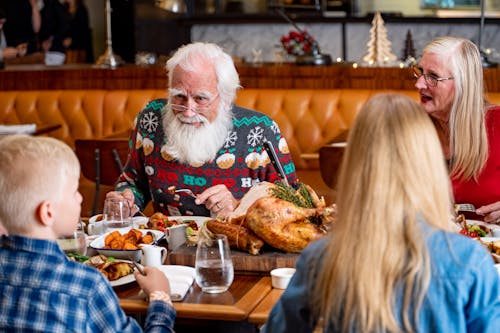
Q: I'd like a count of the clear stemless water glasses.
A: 3